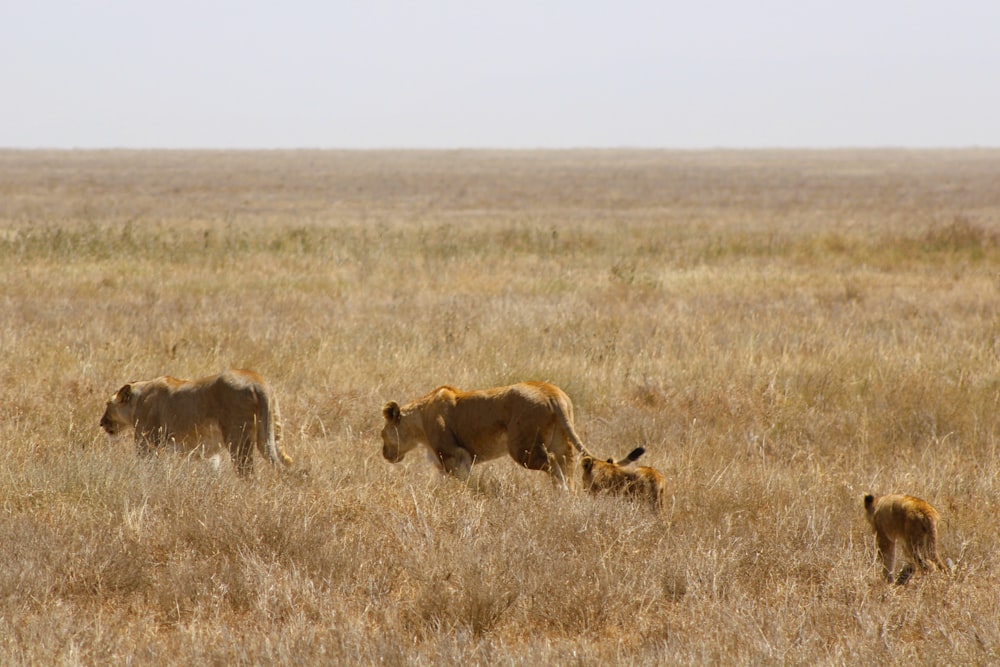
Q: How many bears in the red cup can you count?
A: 0